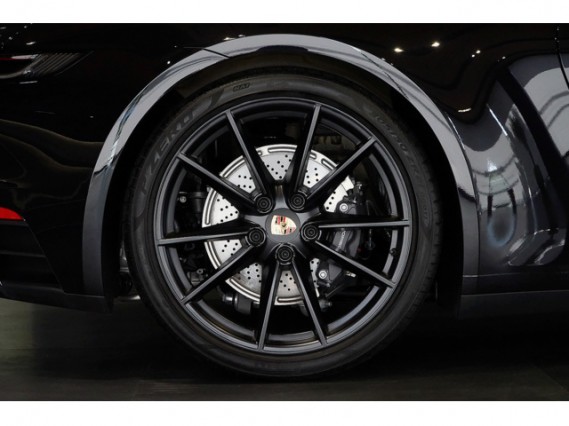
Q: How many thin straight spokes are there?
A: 10